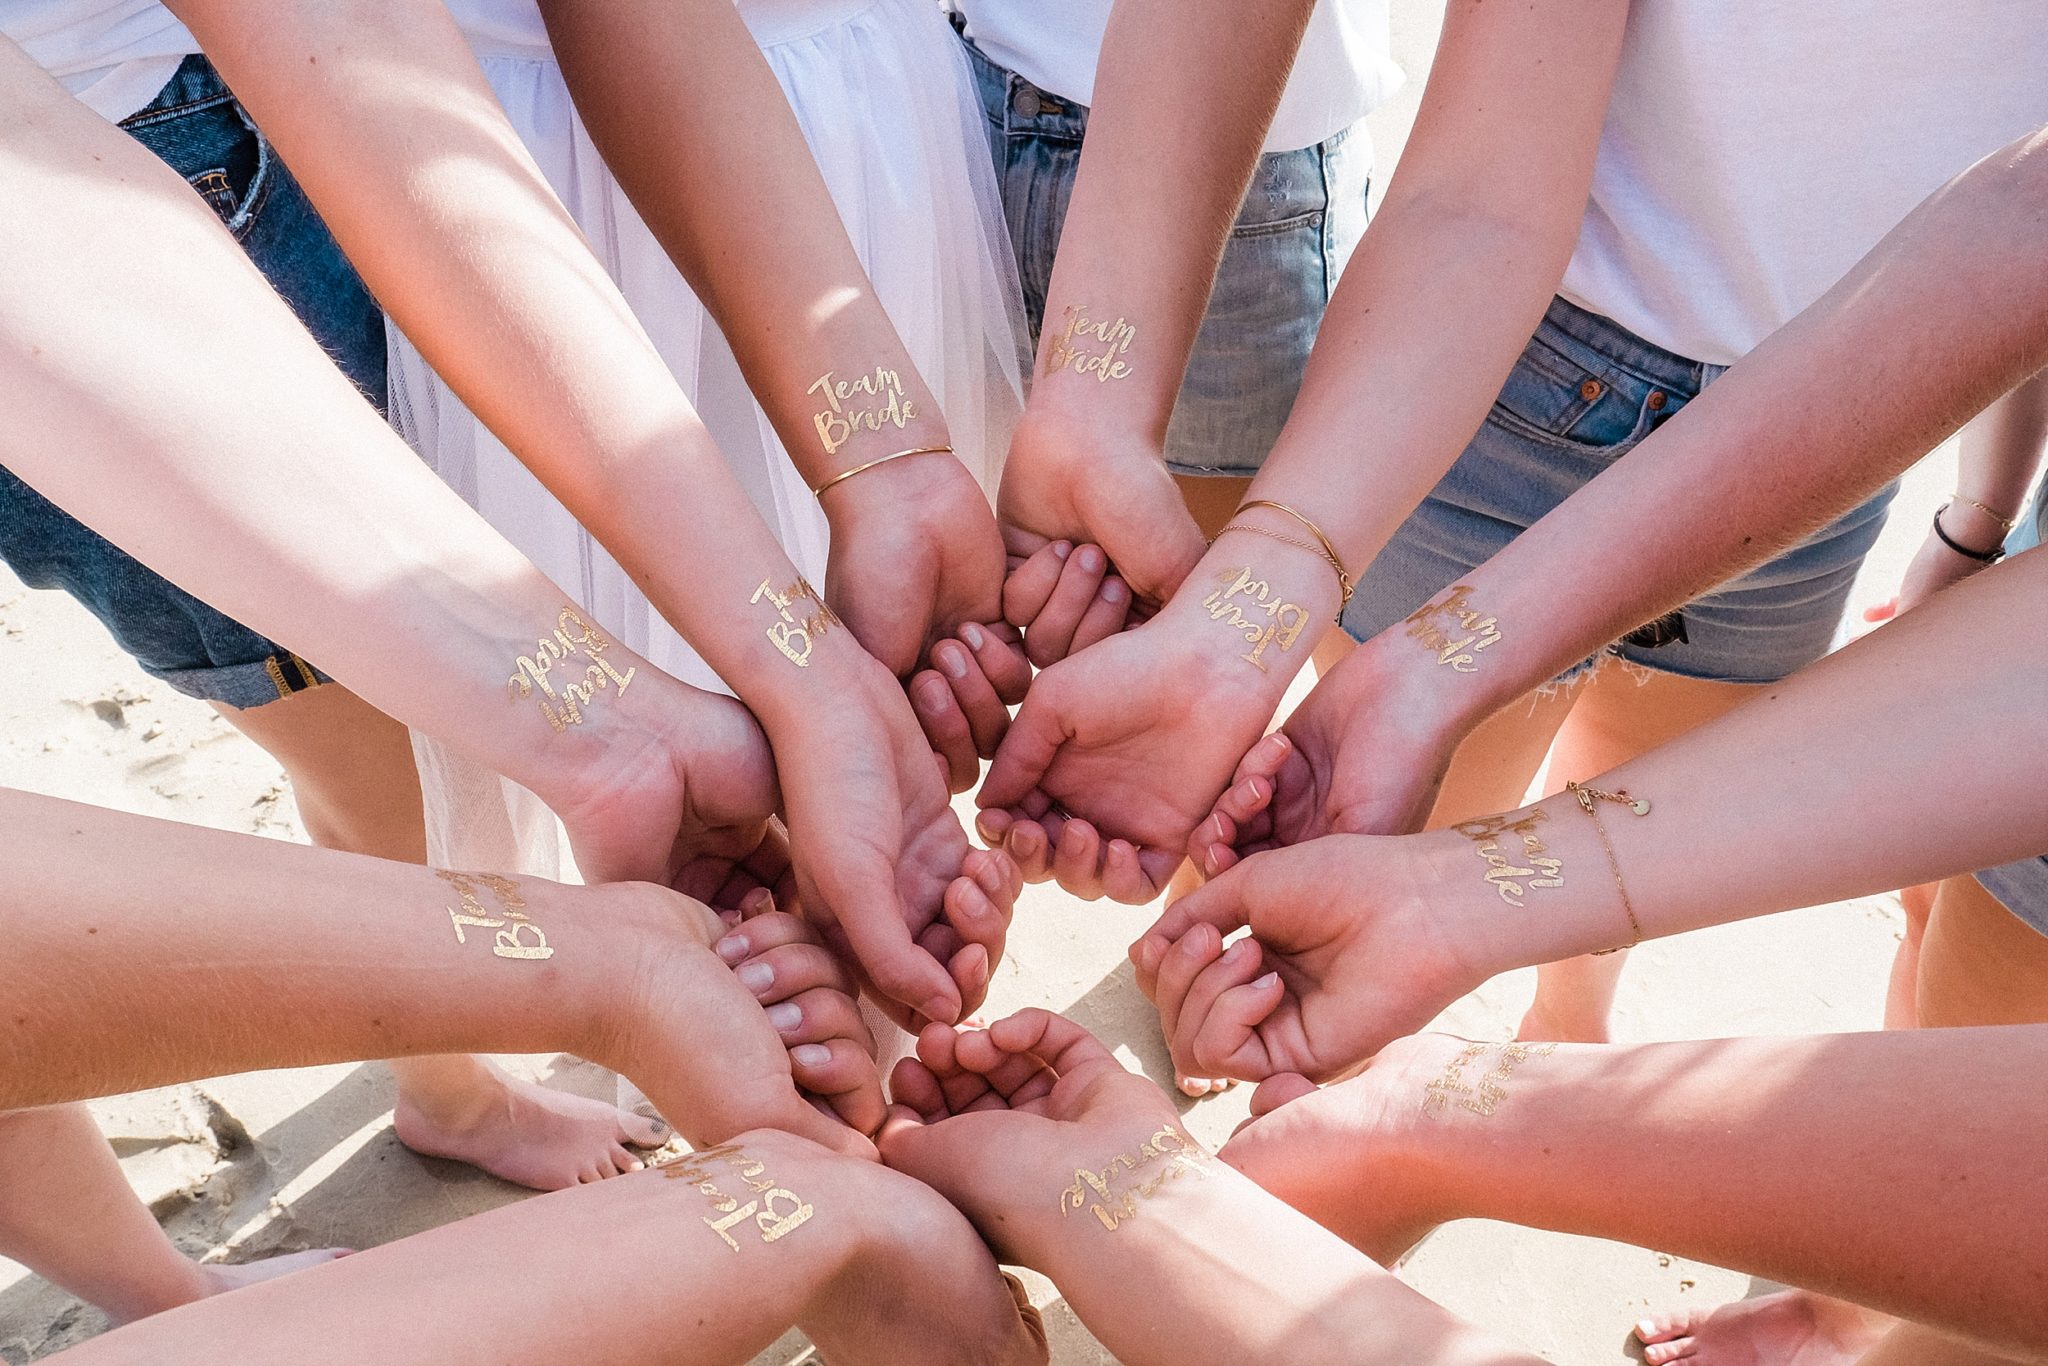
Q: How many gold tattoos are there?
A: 11